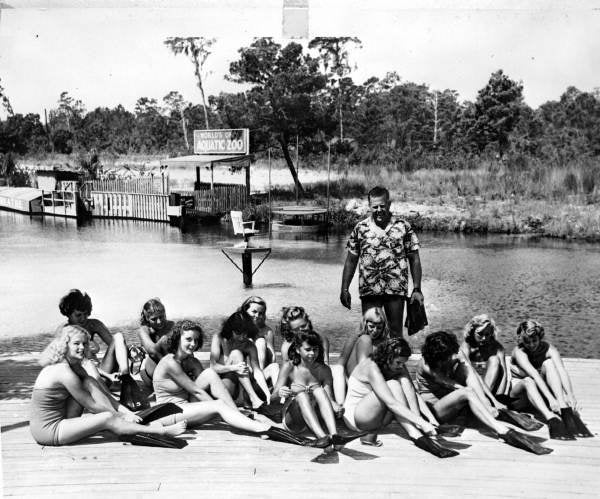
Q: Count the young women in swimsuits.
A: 13